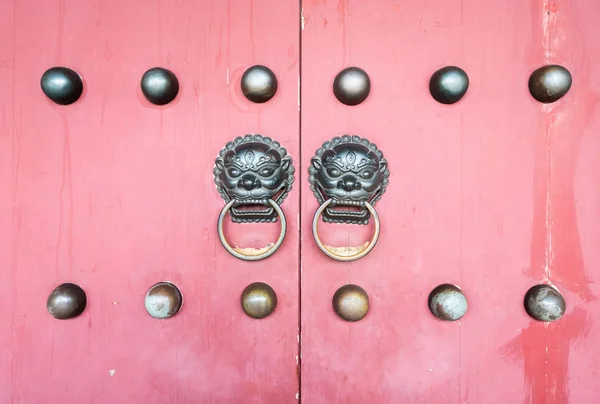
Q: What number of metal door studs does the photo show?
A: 12